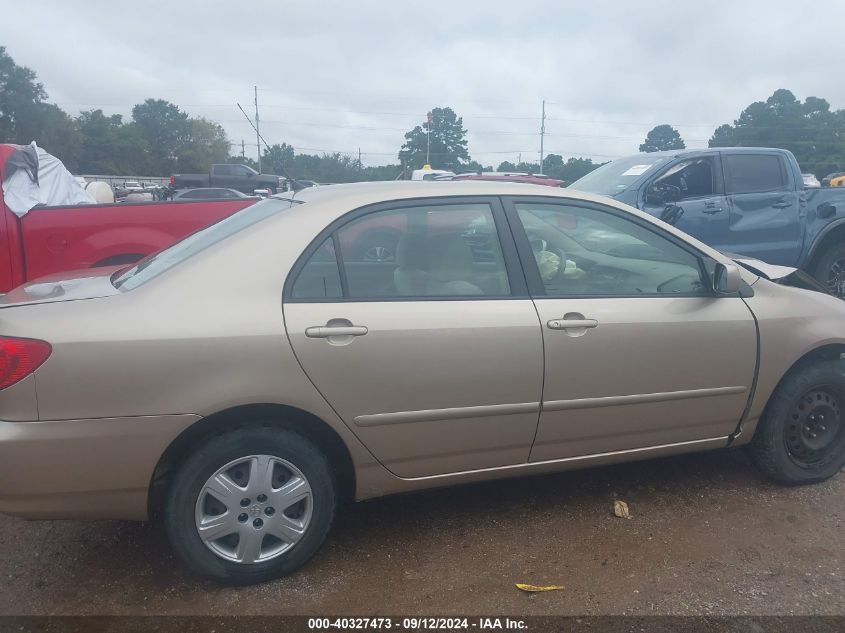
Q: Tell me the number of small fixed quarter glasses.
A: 1